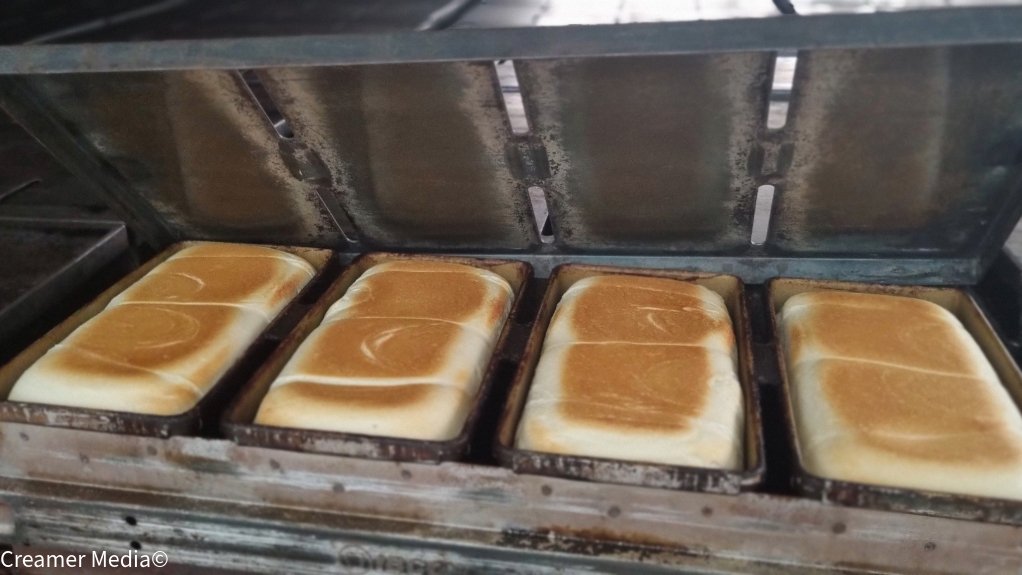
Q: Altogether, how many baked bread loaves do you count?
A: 4